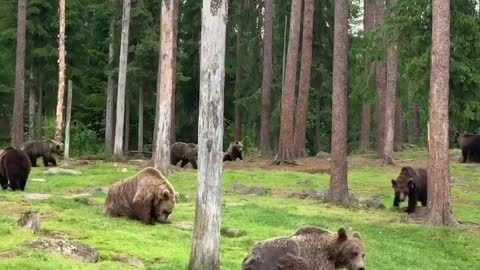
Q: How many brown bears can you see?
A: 8